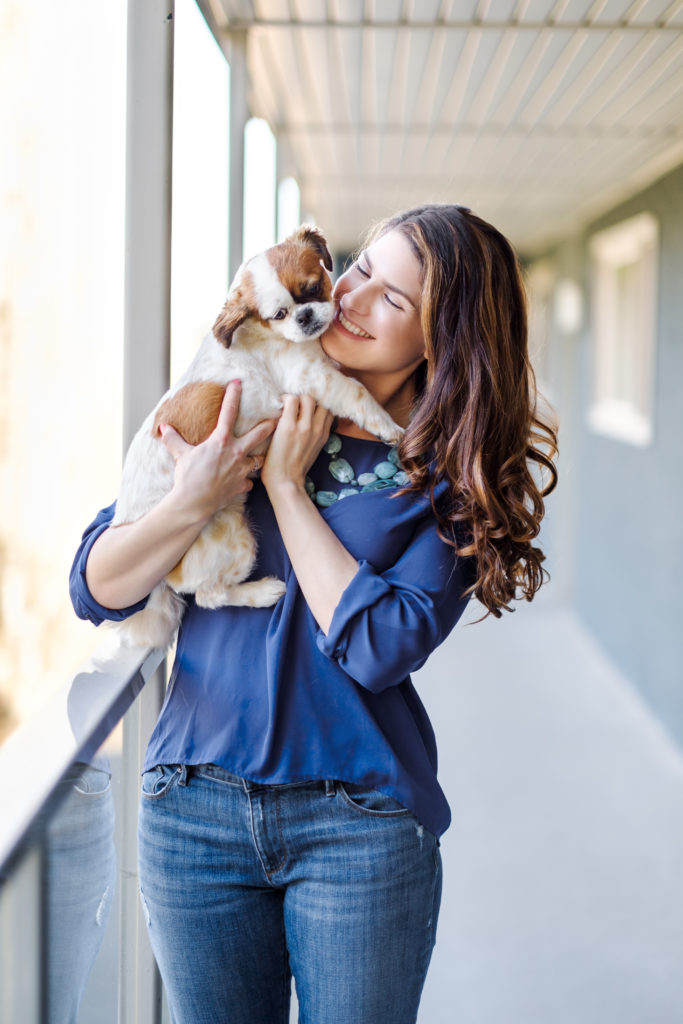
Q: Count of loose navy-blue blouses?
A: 1